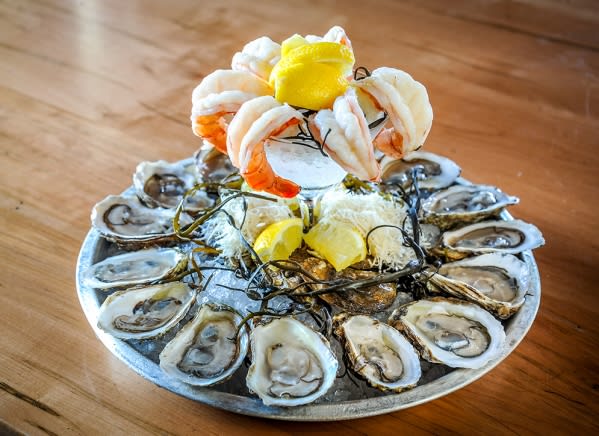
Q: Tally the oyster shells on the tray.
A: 13